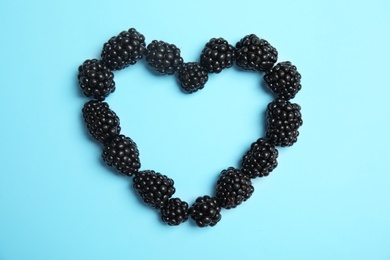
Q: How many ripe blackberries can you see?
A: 15